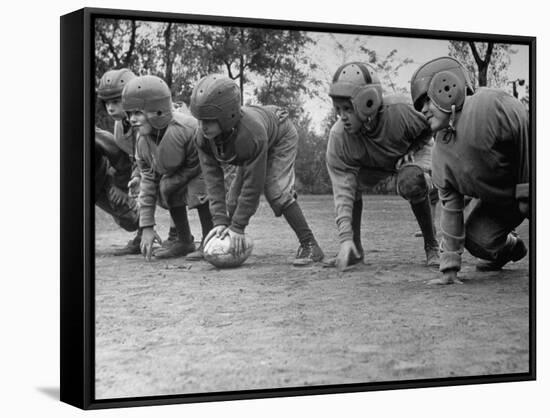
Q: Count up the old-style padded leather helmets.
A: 5